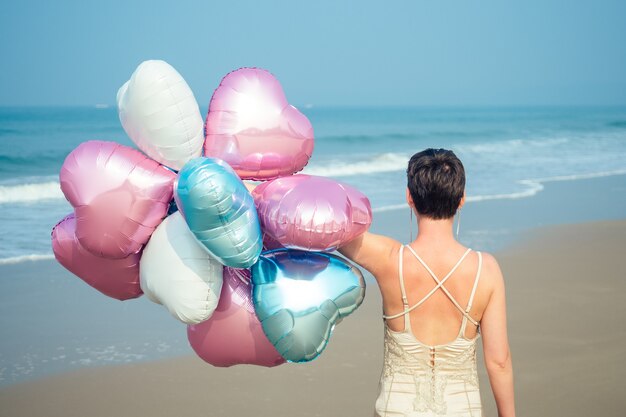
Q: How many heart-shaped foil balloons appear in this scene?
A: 9